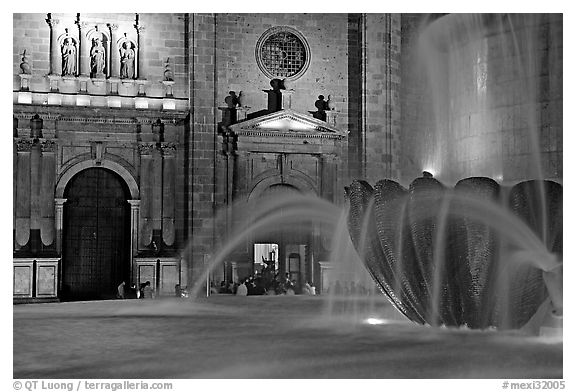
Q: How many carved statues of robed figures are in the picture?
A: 3